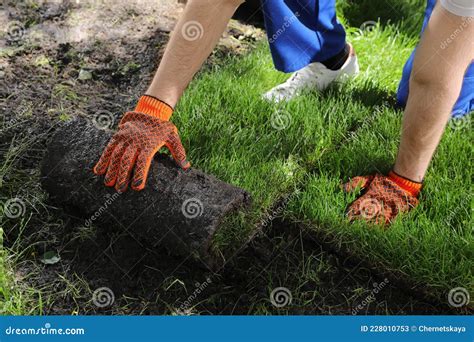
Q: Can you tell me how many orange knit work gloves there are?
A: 2